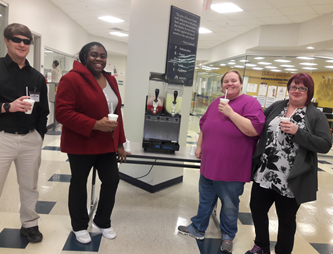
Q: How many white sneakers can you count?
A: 2